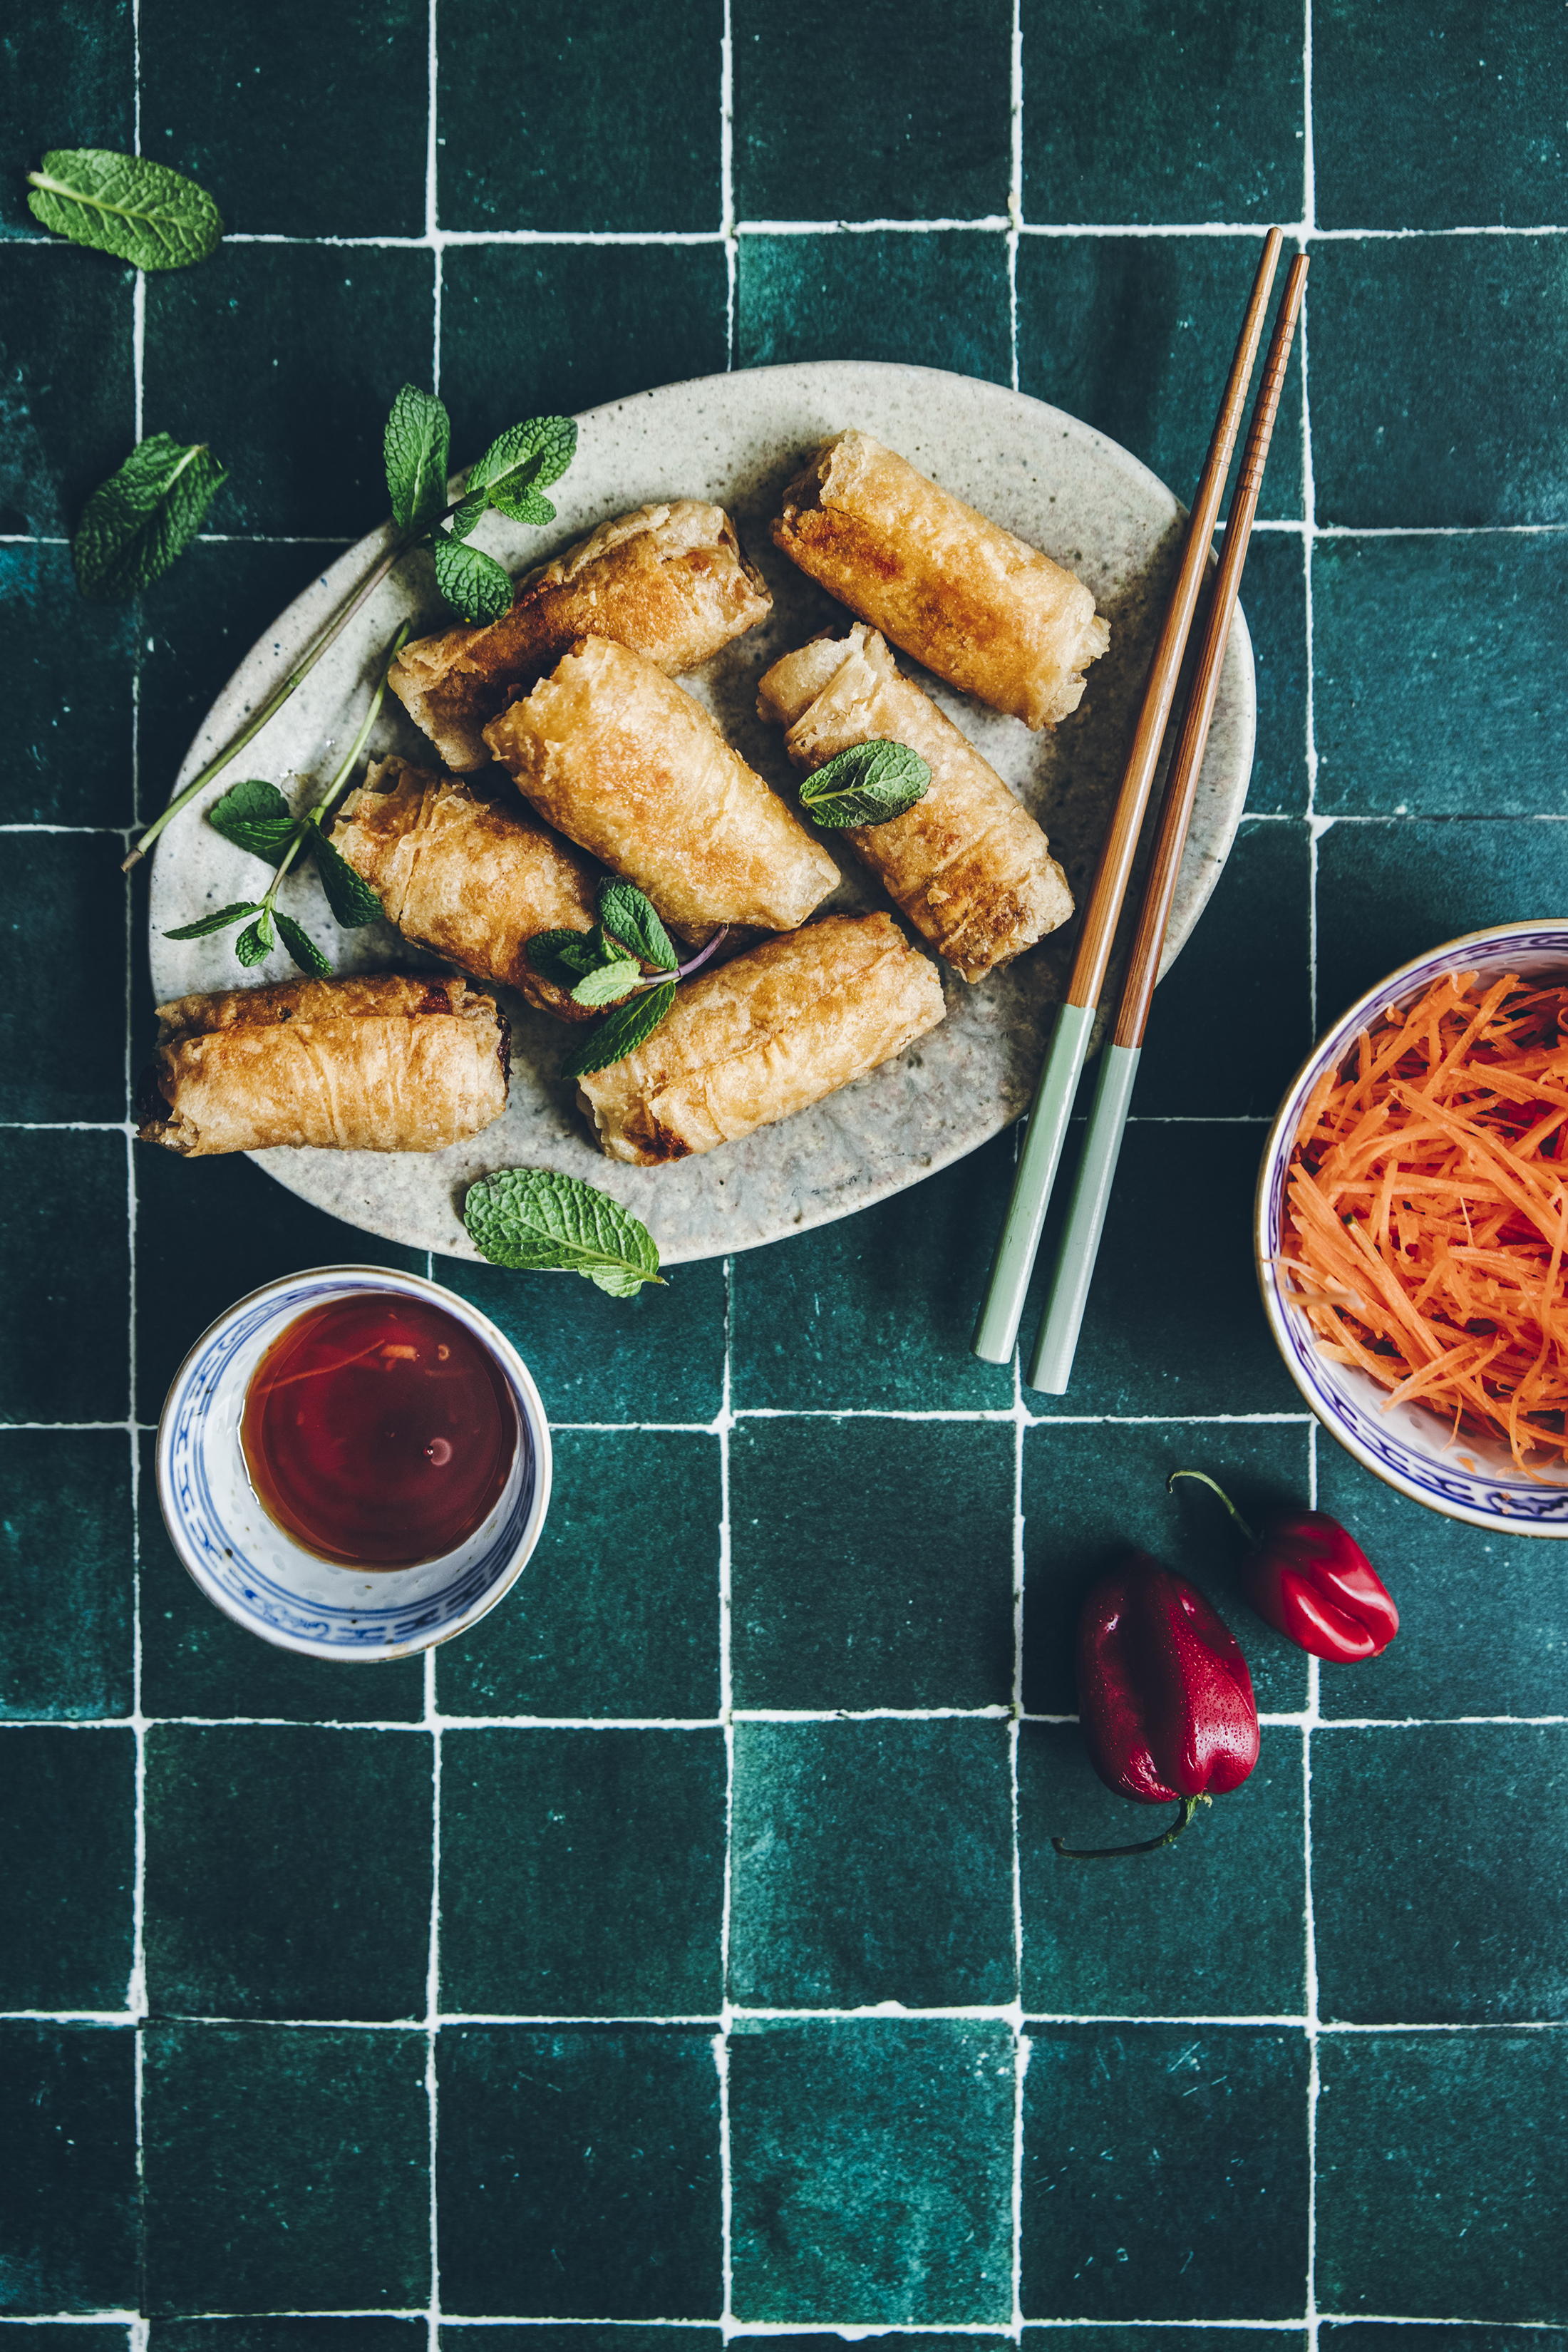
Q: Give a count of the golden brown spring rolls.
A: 7